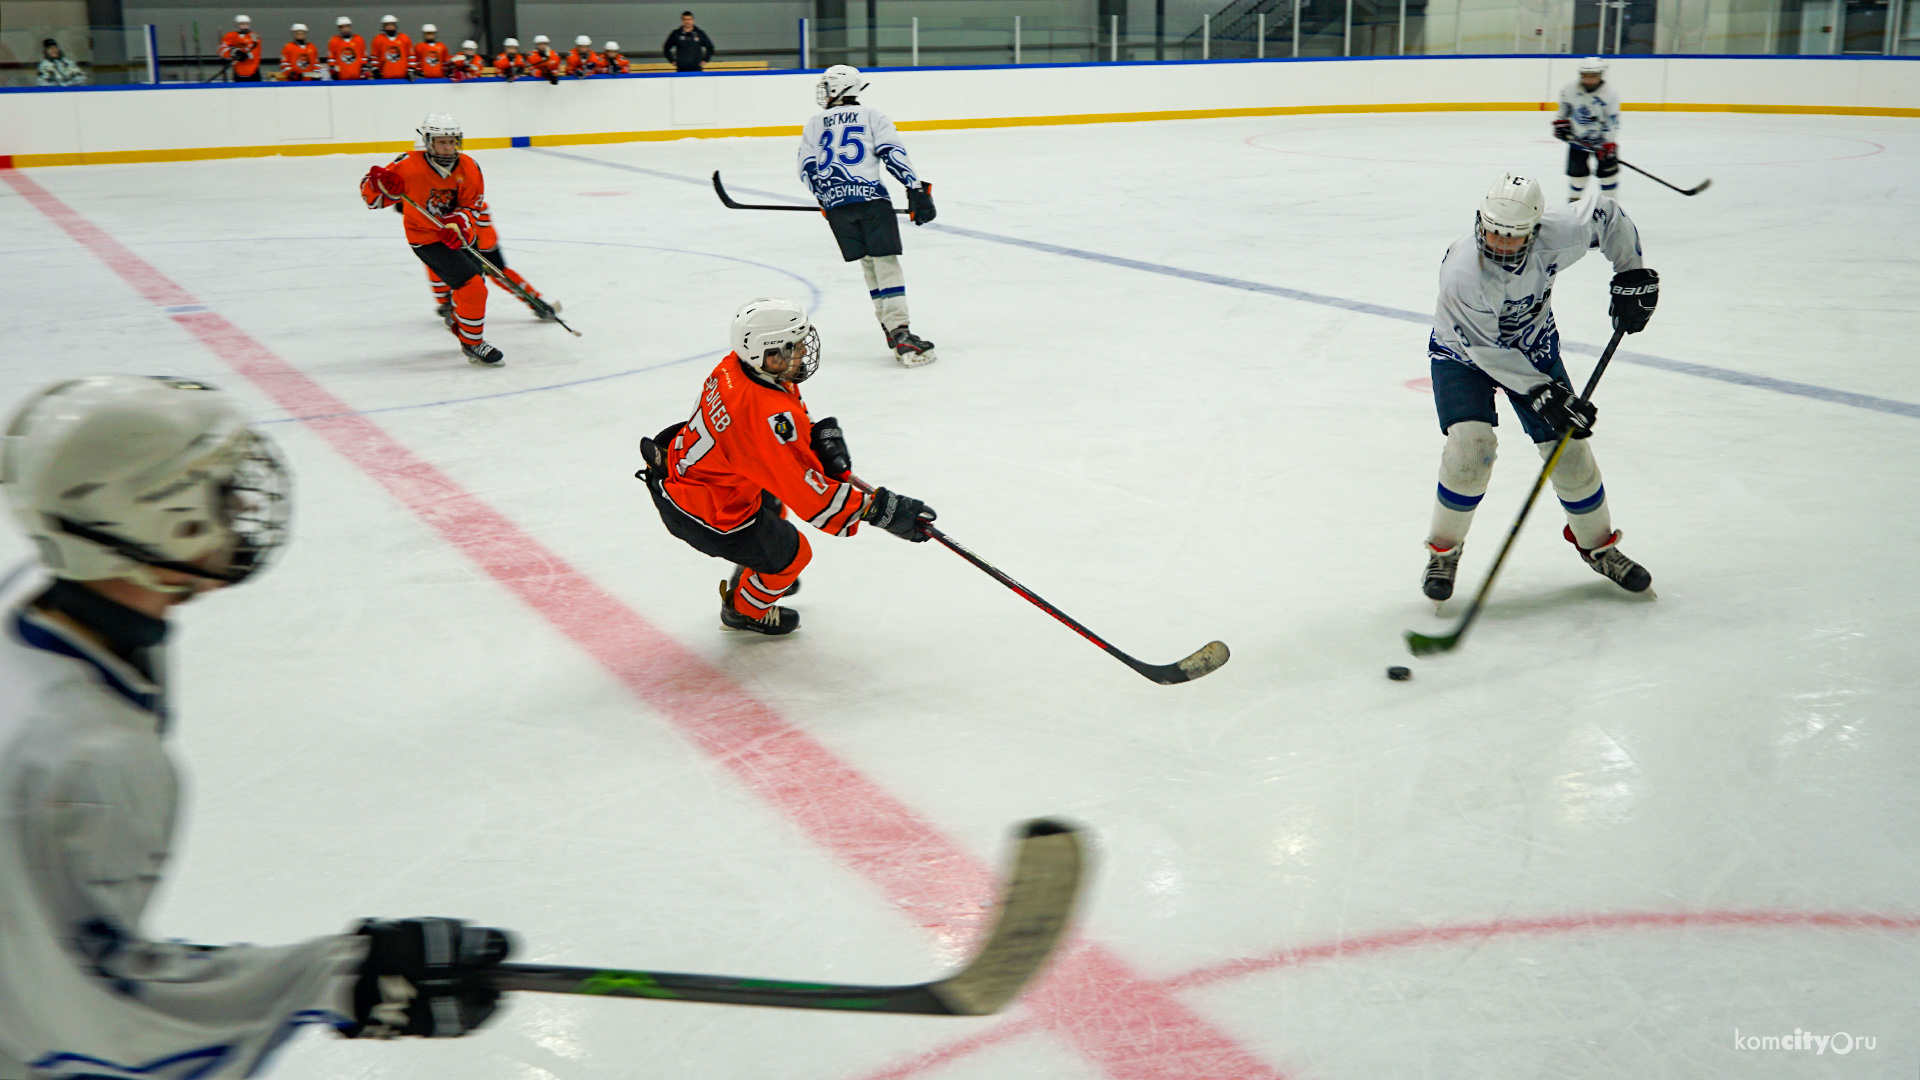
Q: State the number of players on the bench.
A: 10